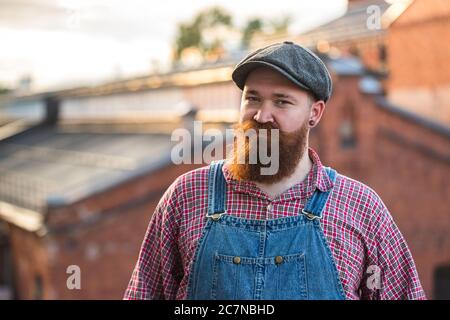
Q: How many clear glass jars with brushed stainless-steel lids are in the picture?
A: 0